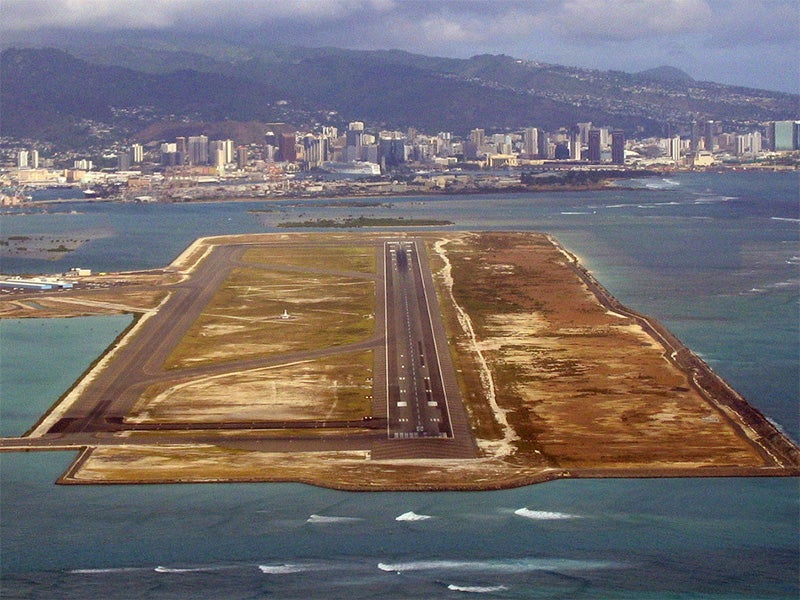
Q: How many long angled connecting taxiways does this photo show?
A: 2